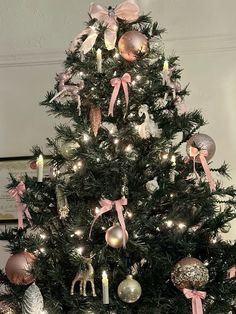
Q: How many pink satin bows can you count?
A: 6